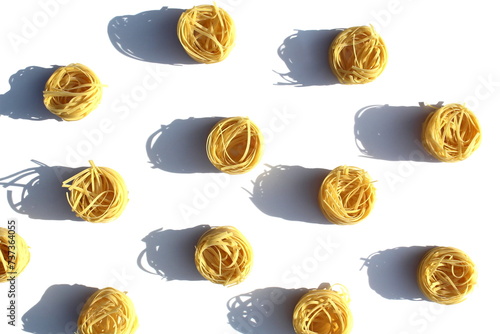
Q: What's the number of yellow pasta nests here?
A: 12